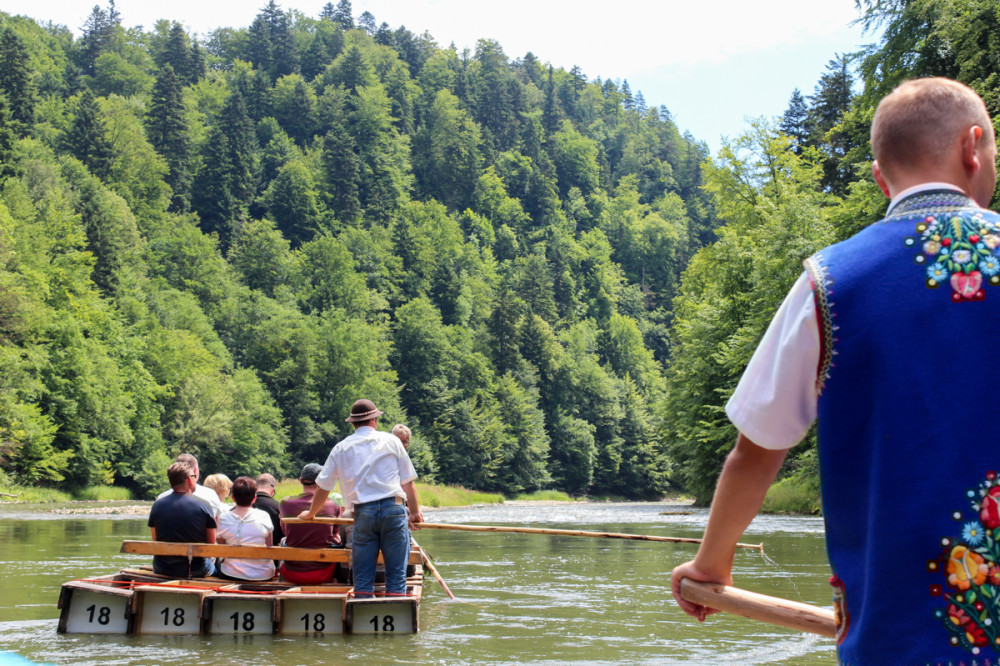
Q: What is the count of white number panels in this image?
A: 5